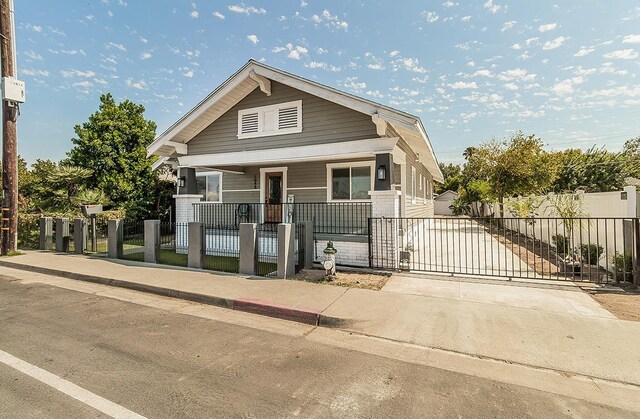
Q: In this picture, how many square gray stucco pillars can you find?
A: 9